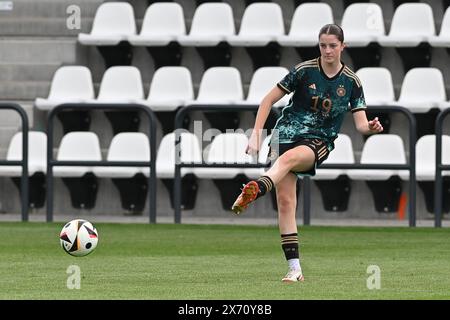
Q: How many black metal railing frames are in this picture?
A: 5